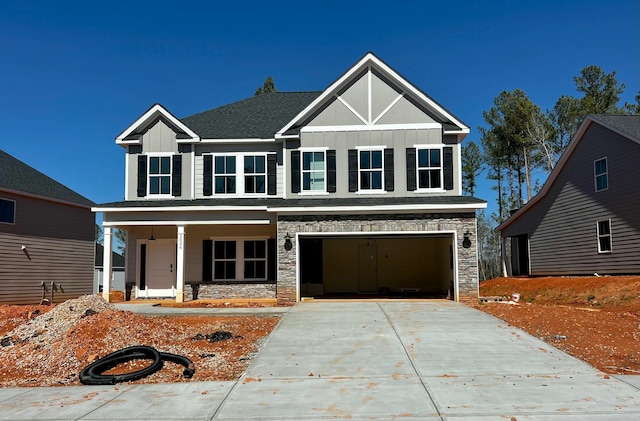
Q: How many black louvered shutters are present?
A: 12